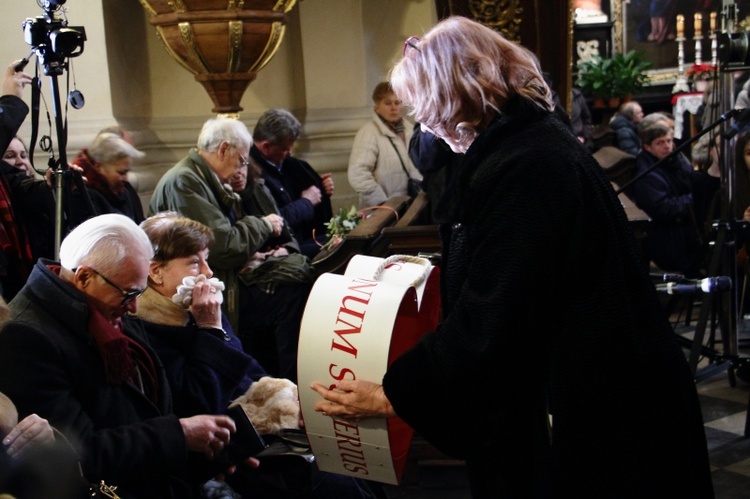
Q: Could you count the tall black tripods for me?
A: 2